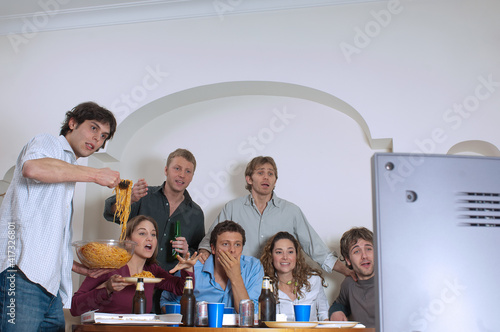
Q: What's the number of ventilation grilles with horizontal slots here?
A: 1